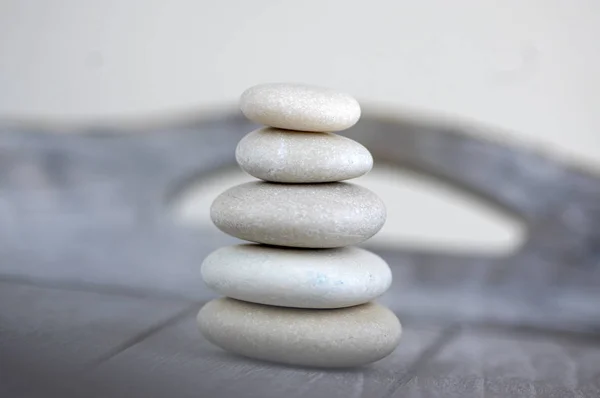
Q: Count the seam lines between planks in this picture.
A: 2